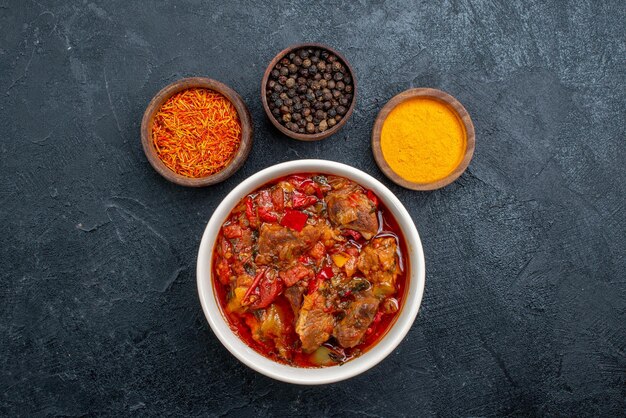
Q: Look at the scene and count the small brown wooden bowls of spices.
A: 3